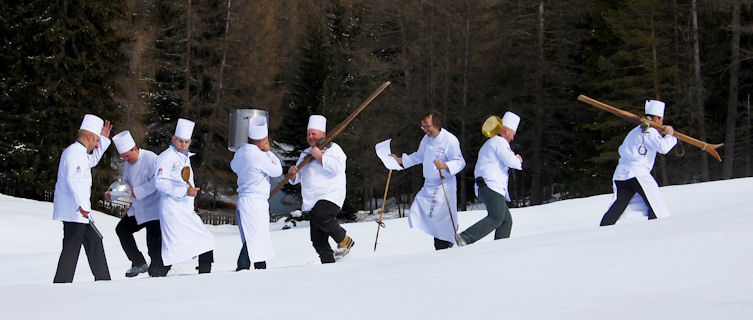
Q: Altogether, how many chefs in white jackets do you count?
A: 8